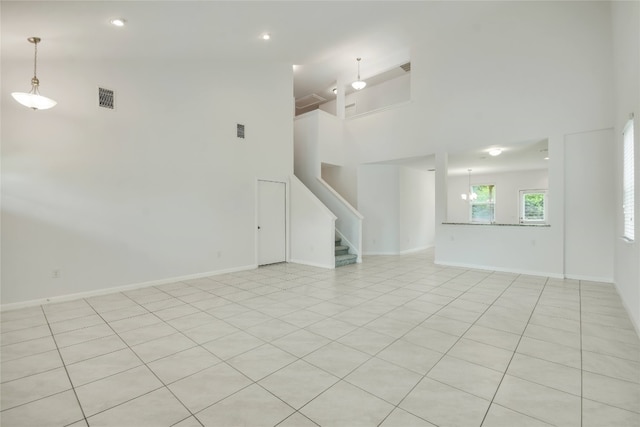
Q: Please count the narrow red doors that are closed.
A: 0